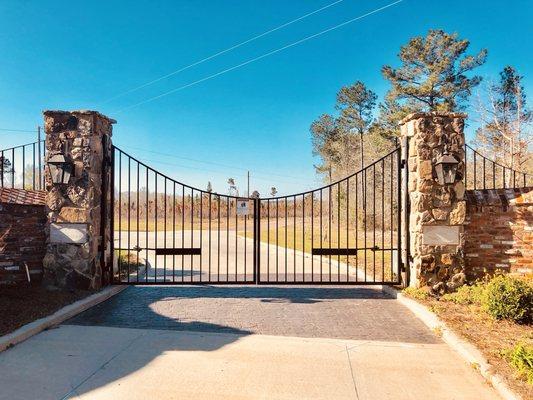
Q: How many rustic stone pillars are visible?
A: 2